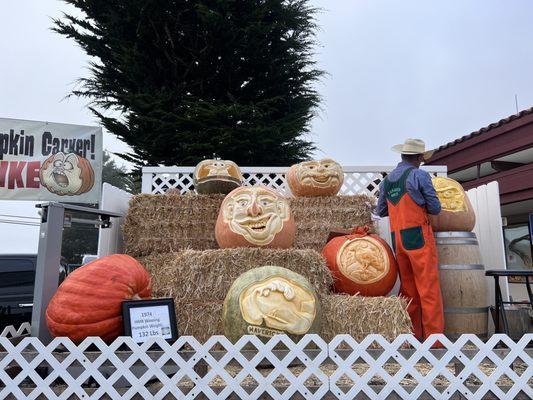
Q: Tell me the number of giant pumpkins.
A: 7